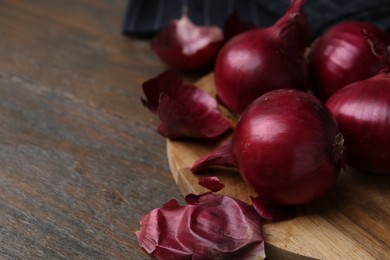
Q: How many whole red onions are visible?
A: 4